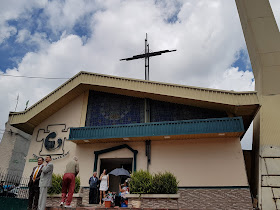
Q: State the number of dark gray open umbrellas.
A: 1